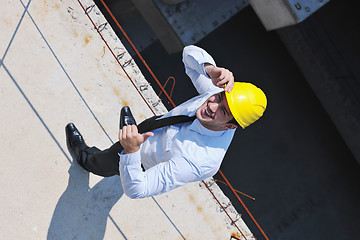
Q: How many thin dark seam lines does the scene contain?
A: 3